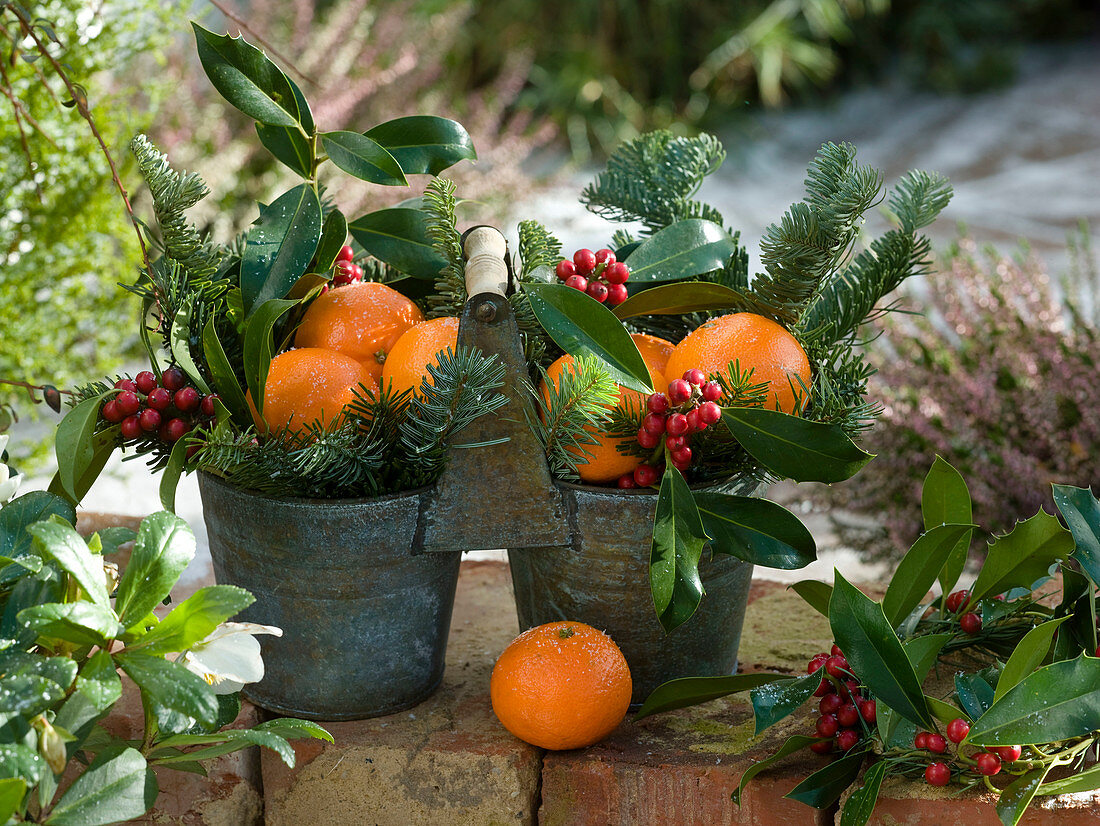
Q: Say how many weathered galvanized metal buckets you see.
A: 2